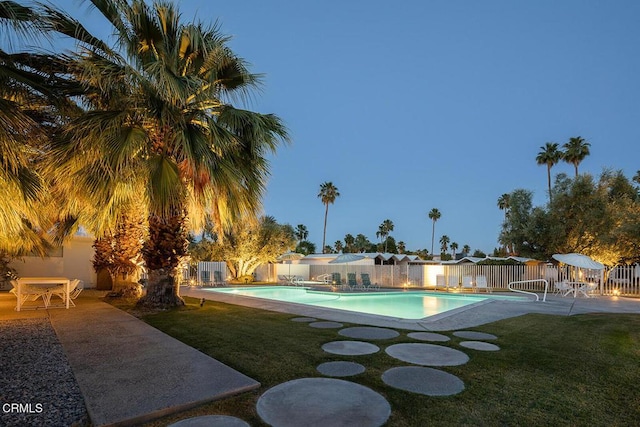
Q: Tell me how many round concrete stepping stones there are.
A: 12